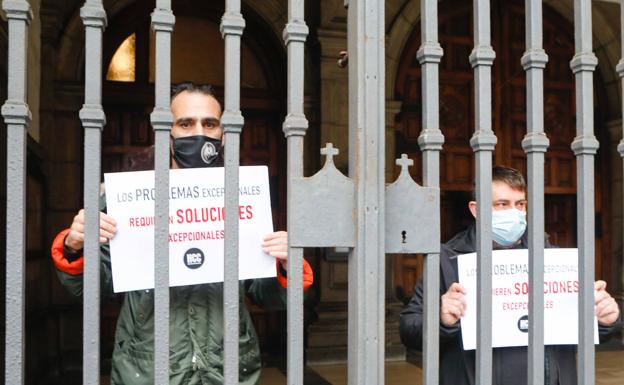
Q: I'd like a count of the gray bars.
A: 11